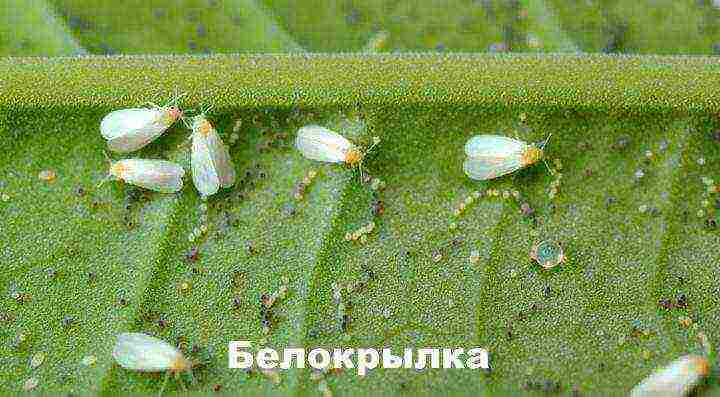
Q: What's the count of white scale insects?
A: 7